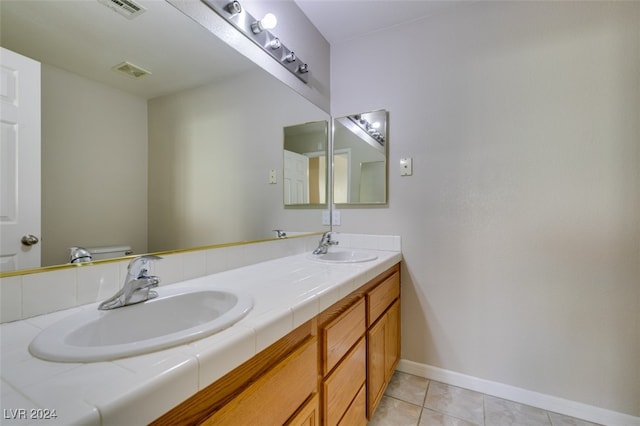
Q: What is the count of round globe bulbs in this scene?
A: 1